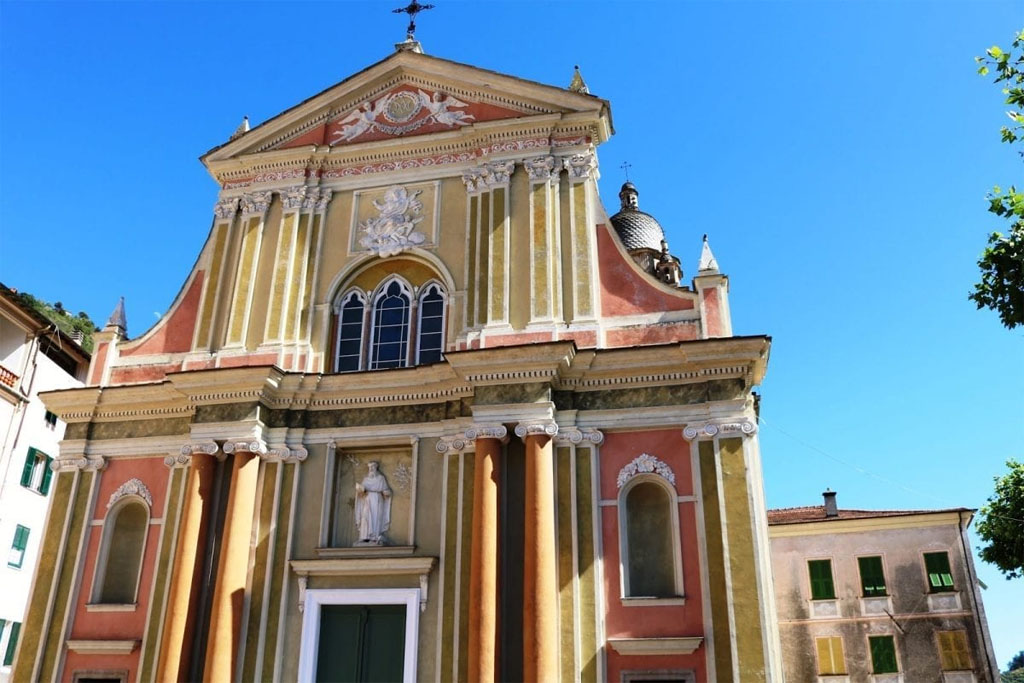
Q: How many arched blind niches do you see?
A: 2